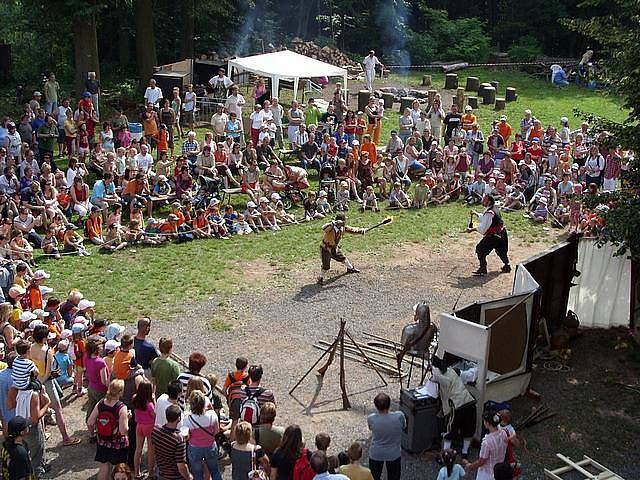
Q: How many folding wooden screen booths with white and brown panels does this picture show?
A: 1